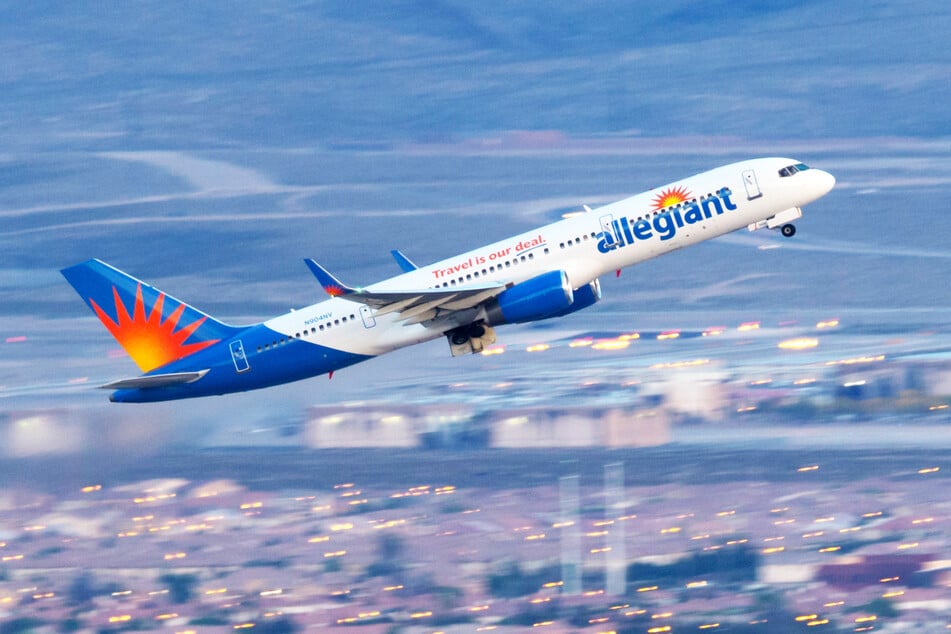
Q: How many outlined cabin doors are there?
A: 4